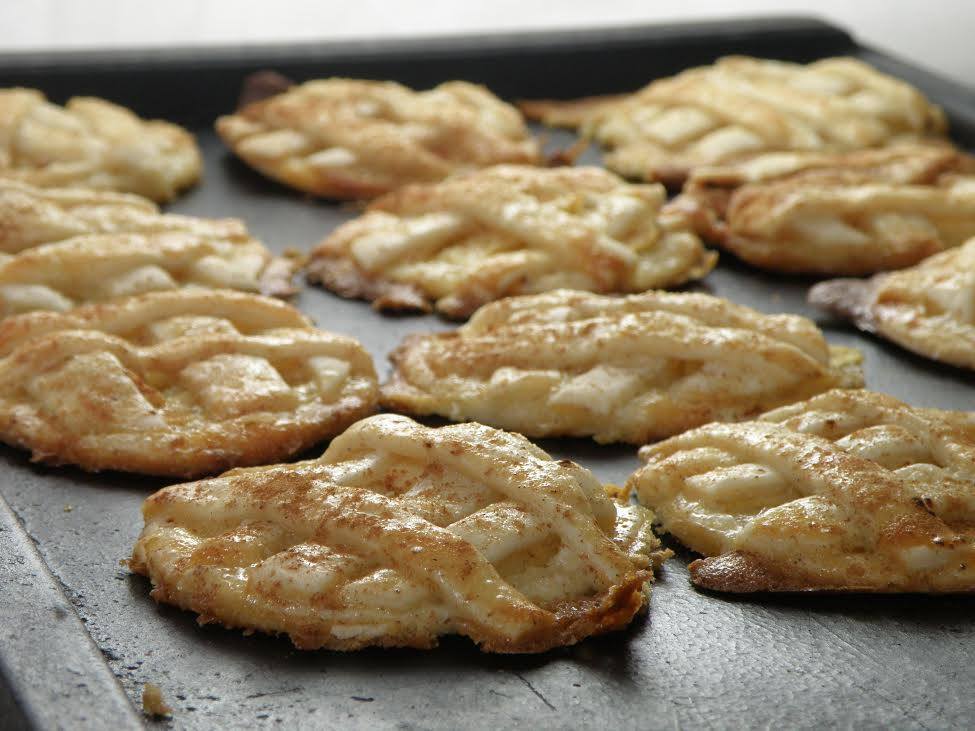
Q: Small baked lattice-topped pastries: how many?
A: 11